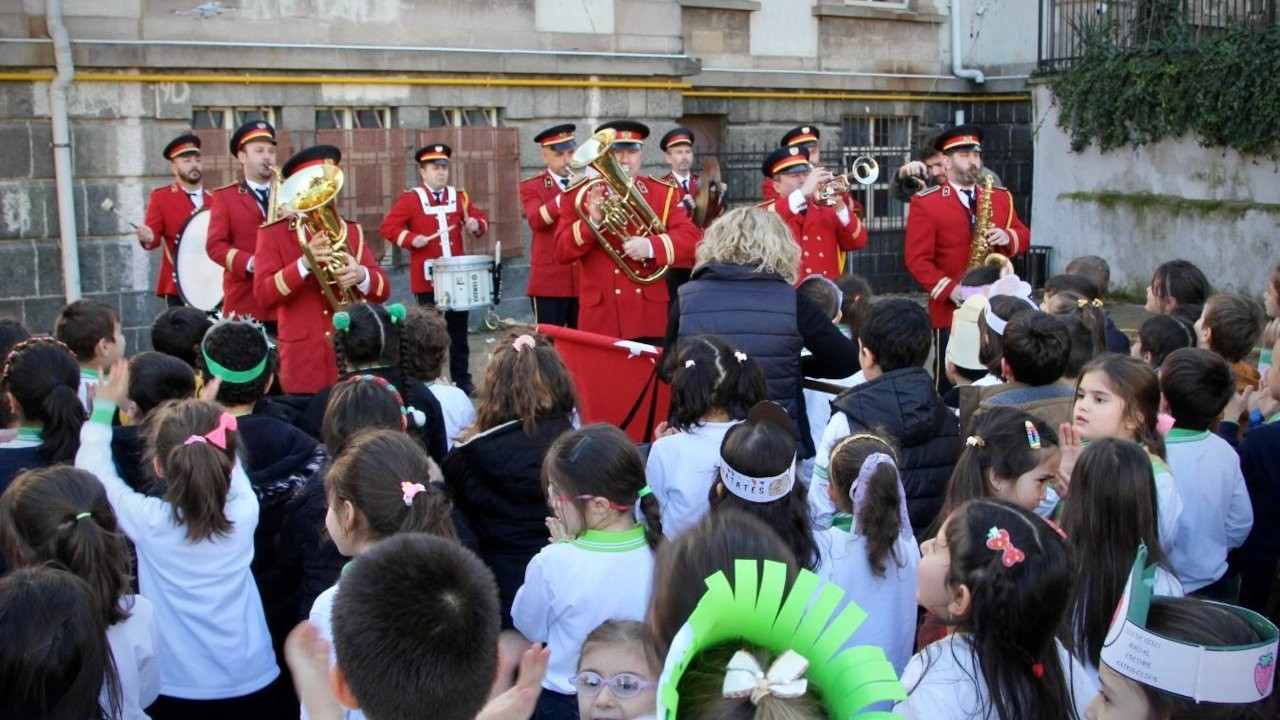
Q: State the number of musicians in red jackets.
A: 10